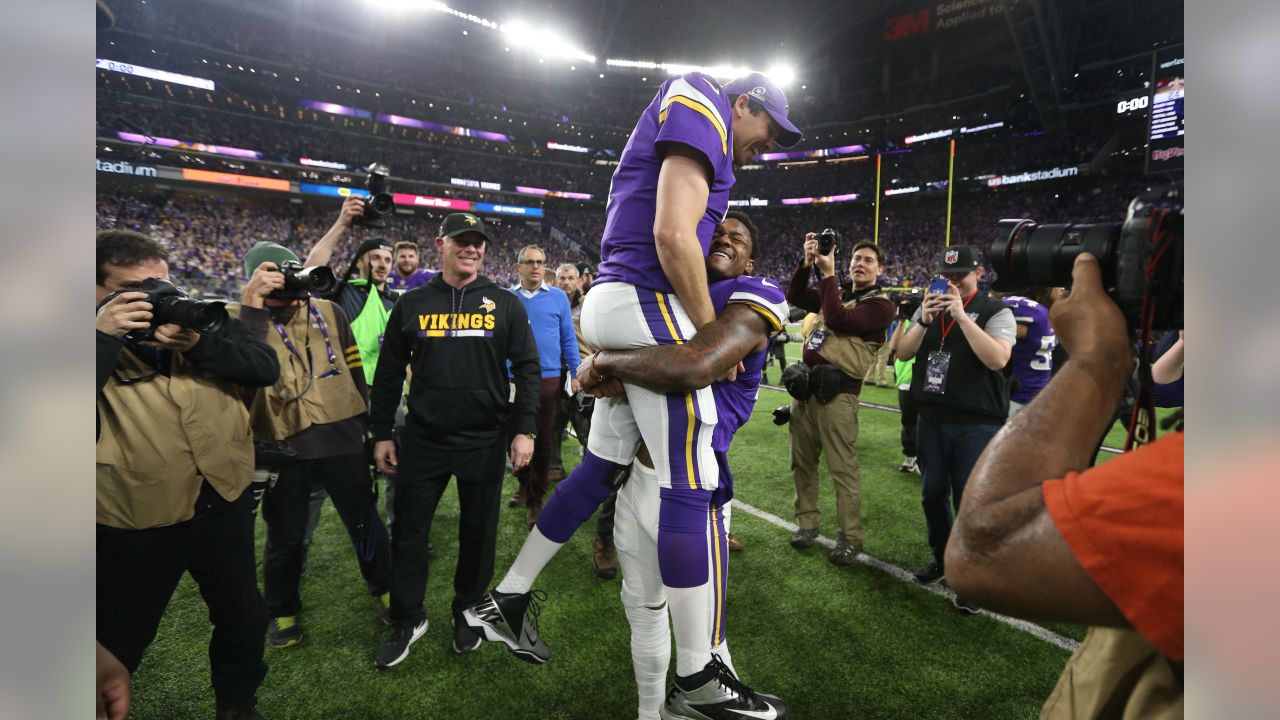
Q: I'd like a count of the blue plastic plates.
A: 0